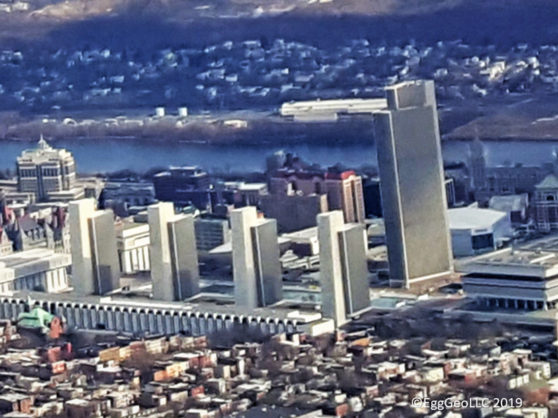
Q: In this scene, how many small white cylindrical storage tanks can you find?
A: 2